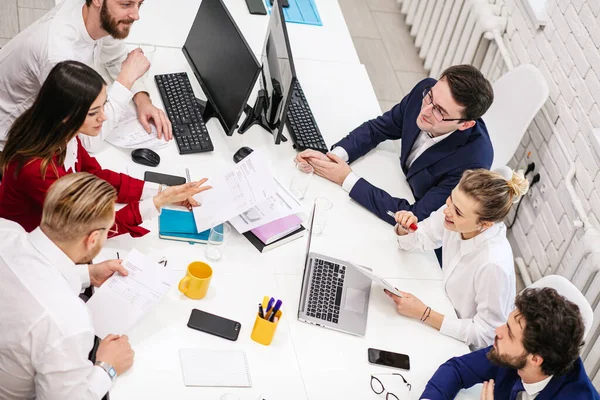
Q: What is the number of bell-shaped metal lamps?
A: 0